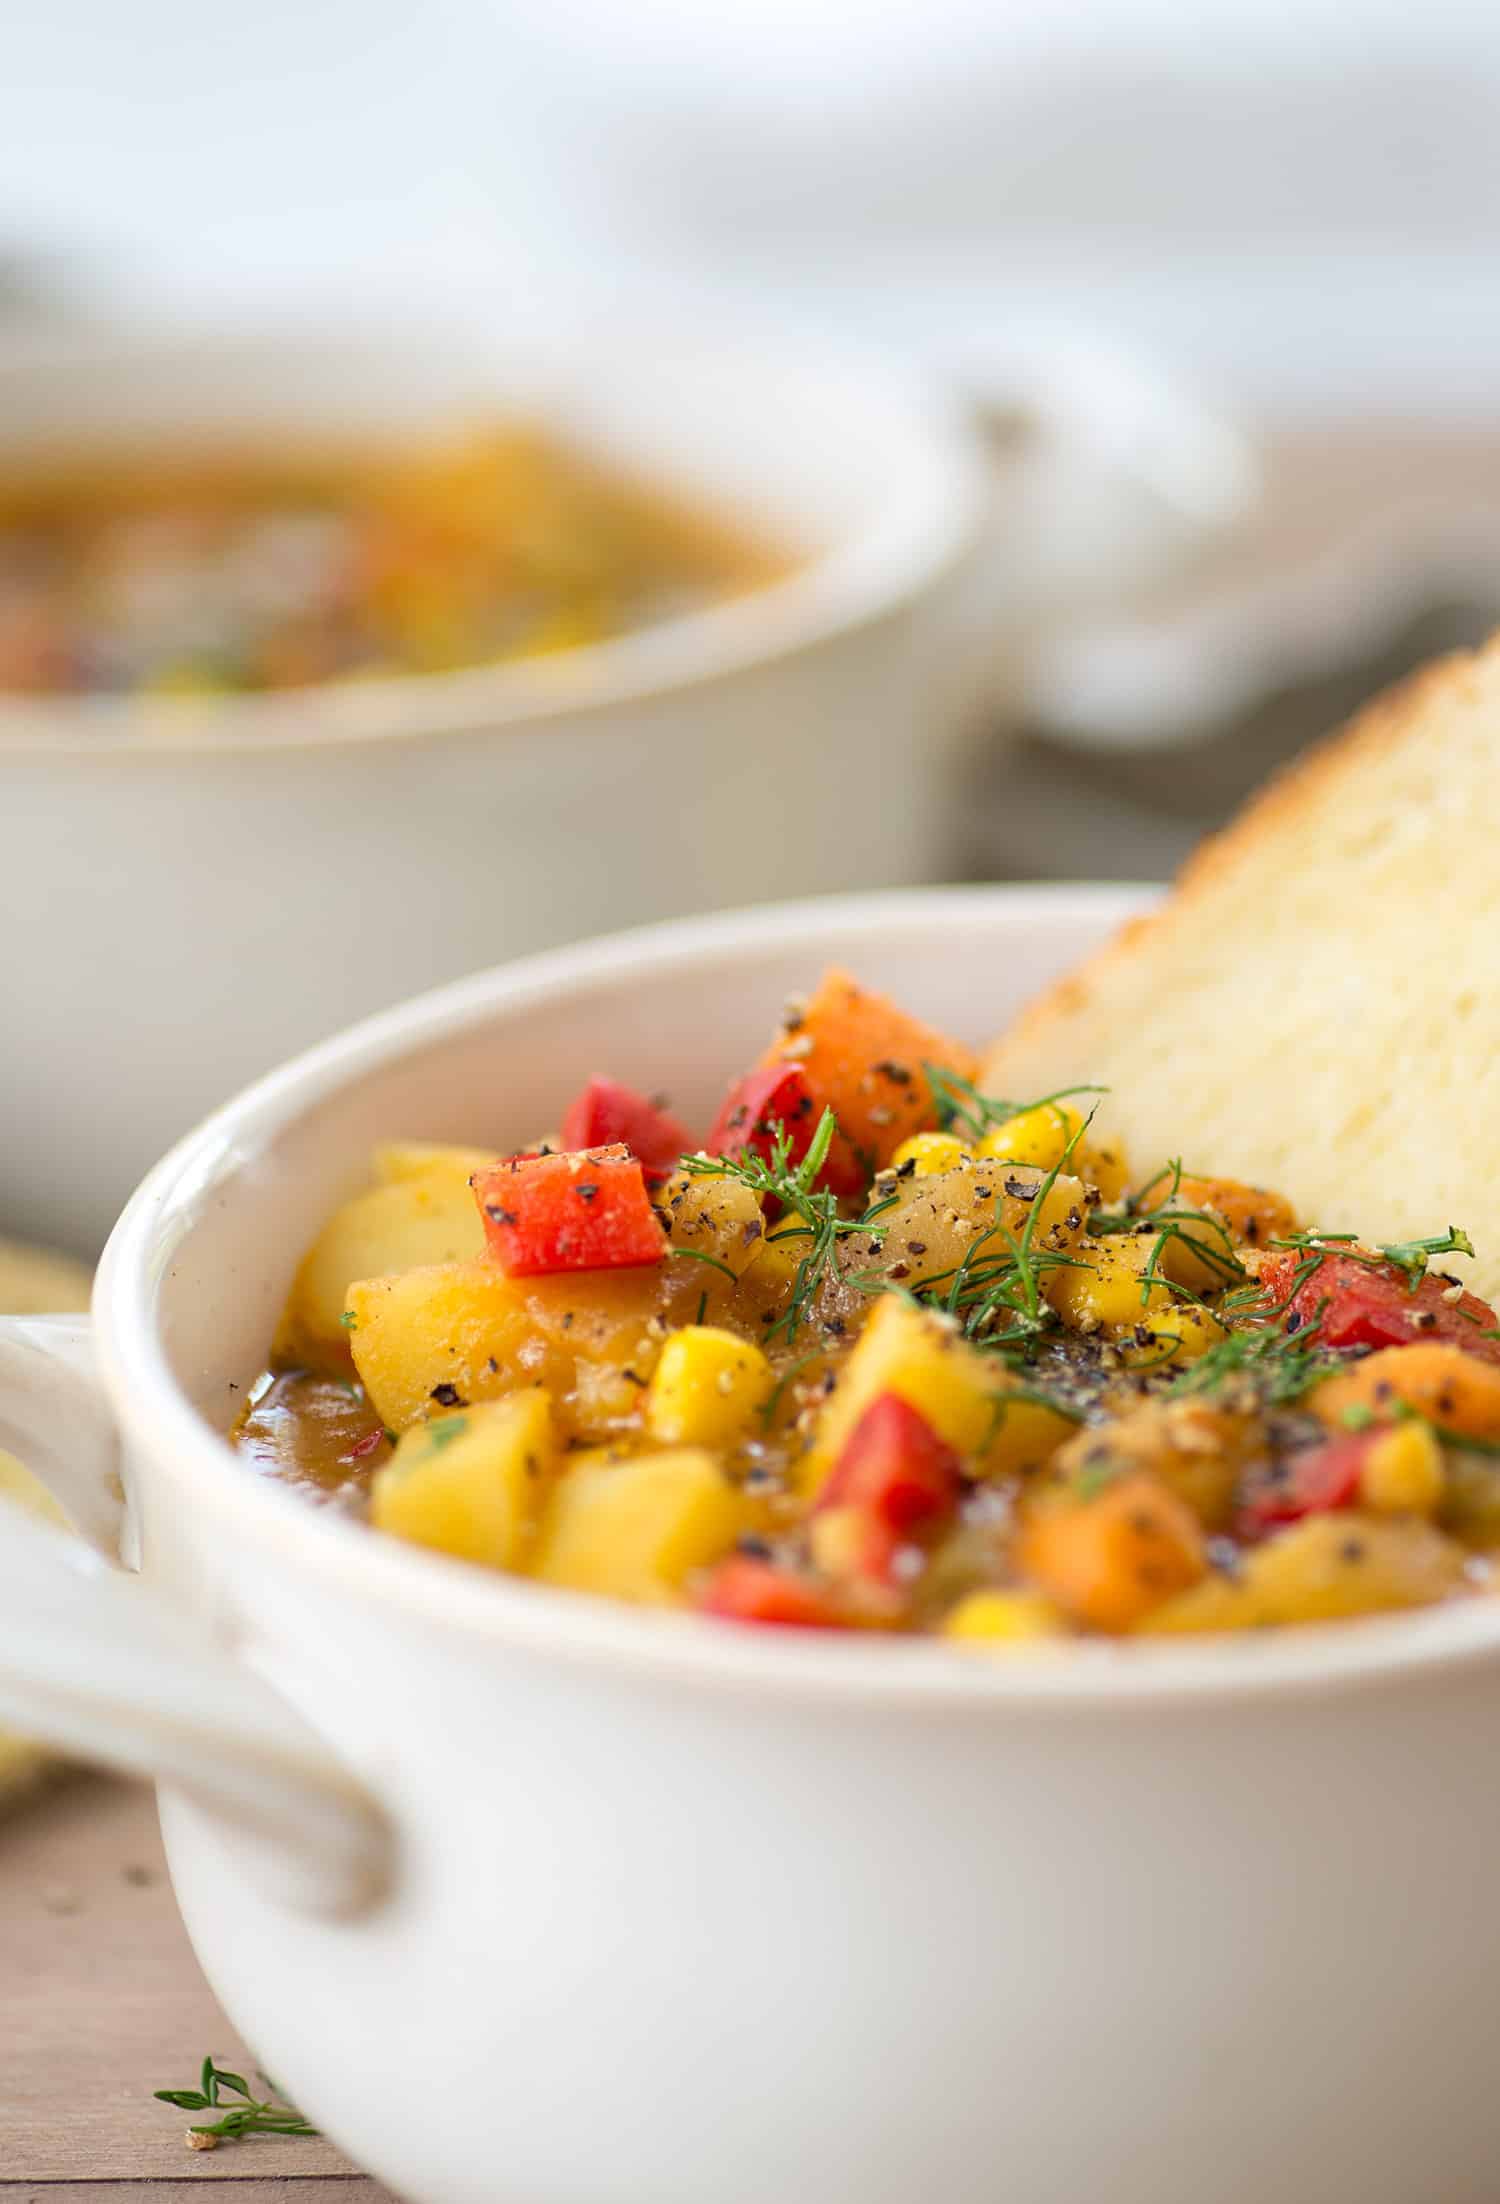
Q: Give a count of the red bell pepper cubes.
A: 7